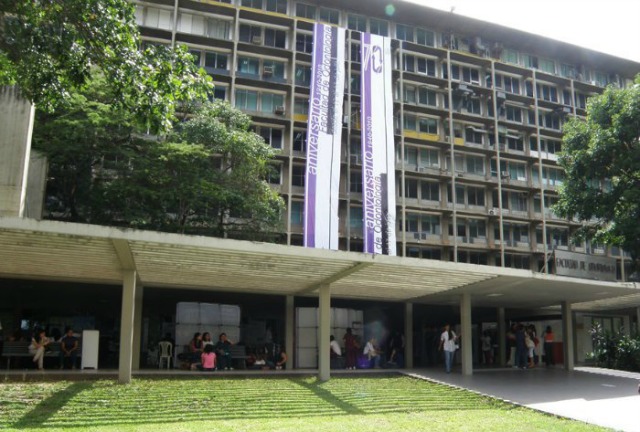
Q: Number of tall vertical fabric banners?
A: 2